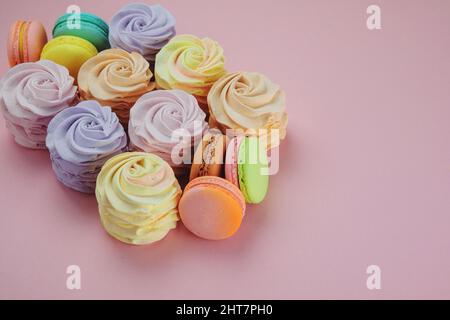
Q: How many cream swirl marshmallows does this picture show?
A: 8